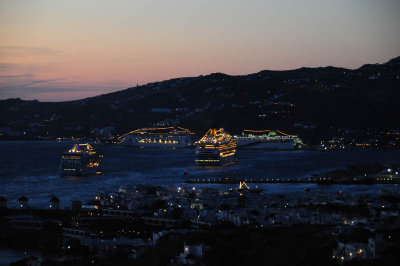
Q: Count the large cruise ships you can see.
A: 4